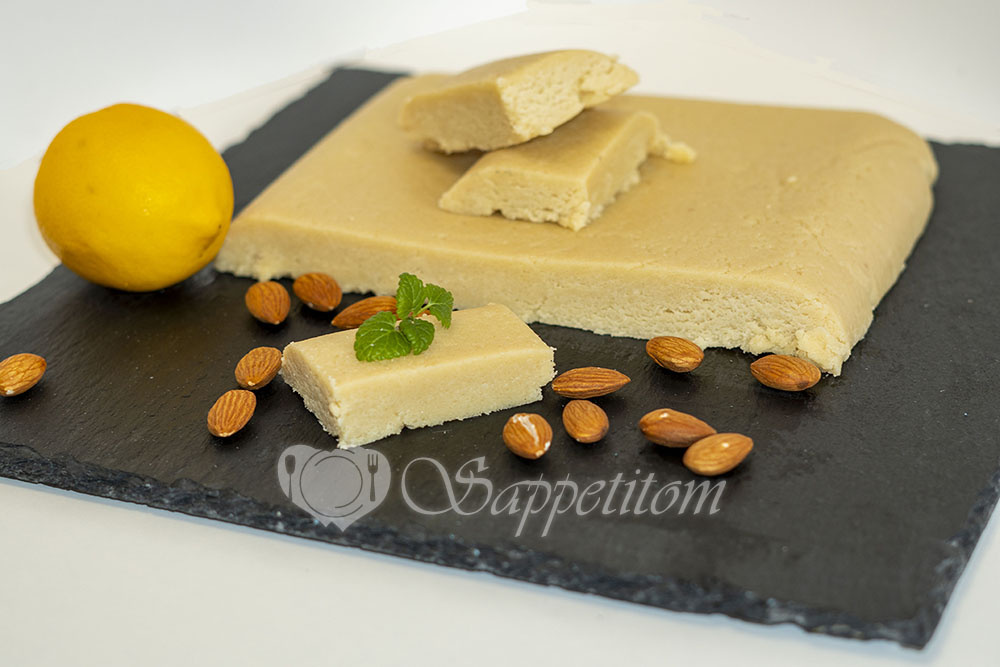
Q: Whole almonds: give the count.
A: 13